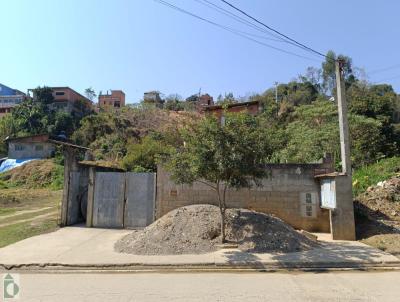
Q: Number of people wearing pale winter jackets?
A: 0